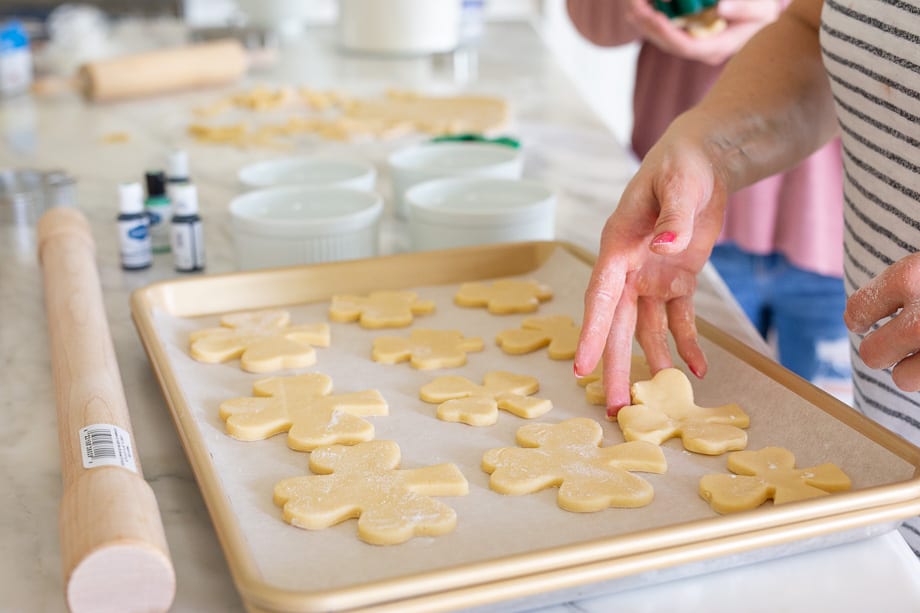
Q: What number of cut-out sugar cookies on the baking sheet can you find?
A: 12